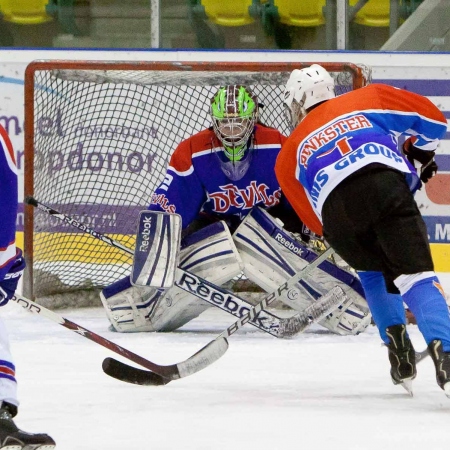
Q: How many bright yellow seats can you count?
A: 4